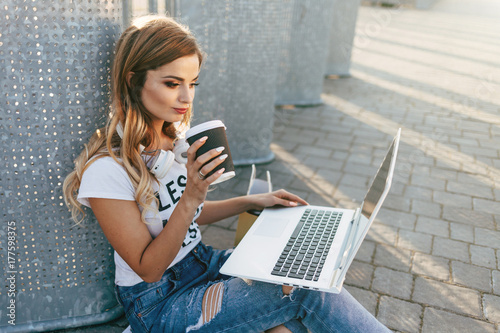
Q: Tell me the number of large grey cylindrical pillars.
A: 4